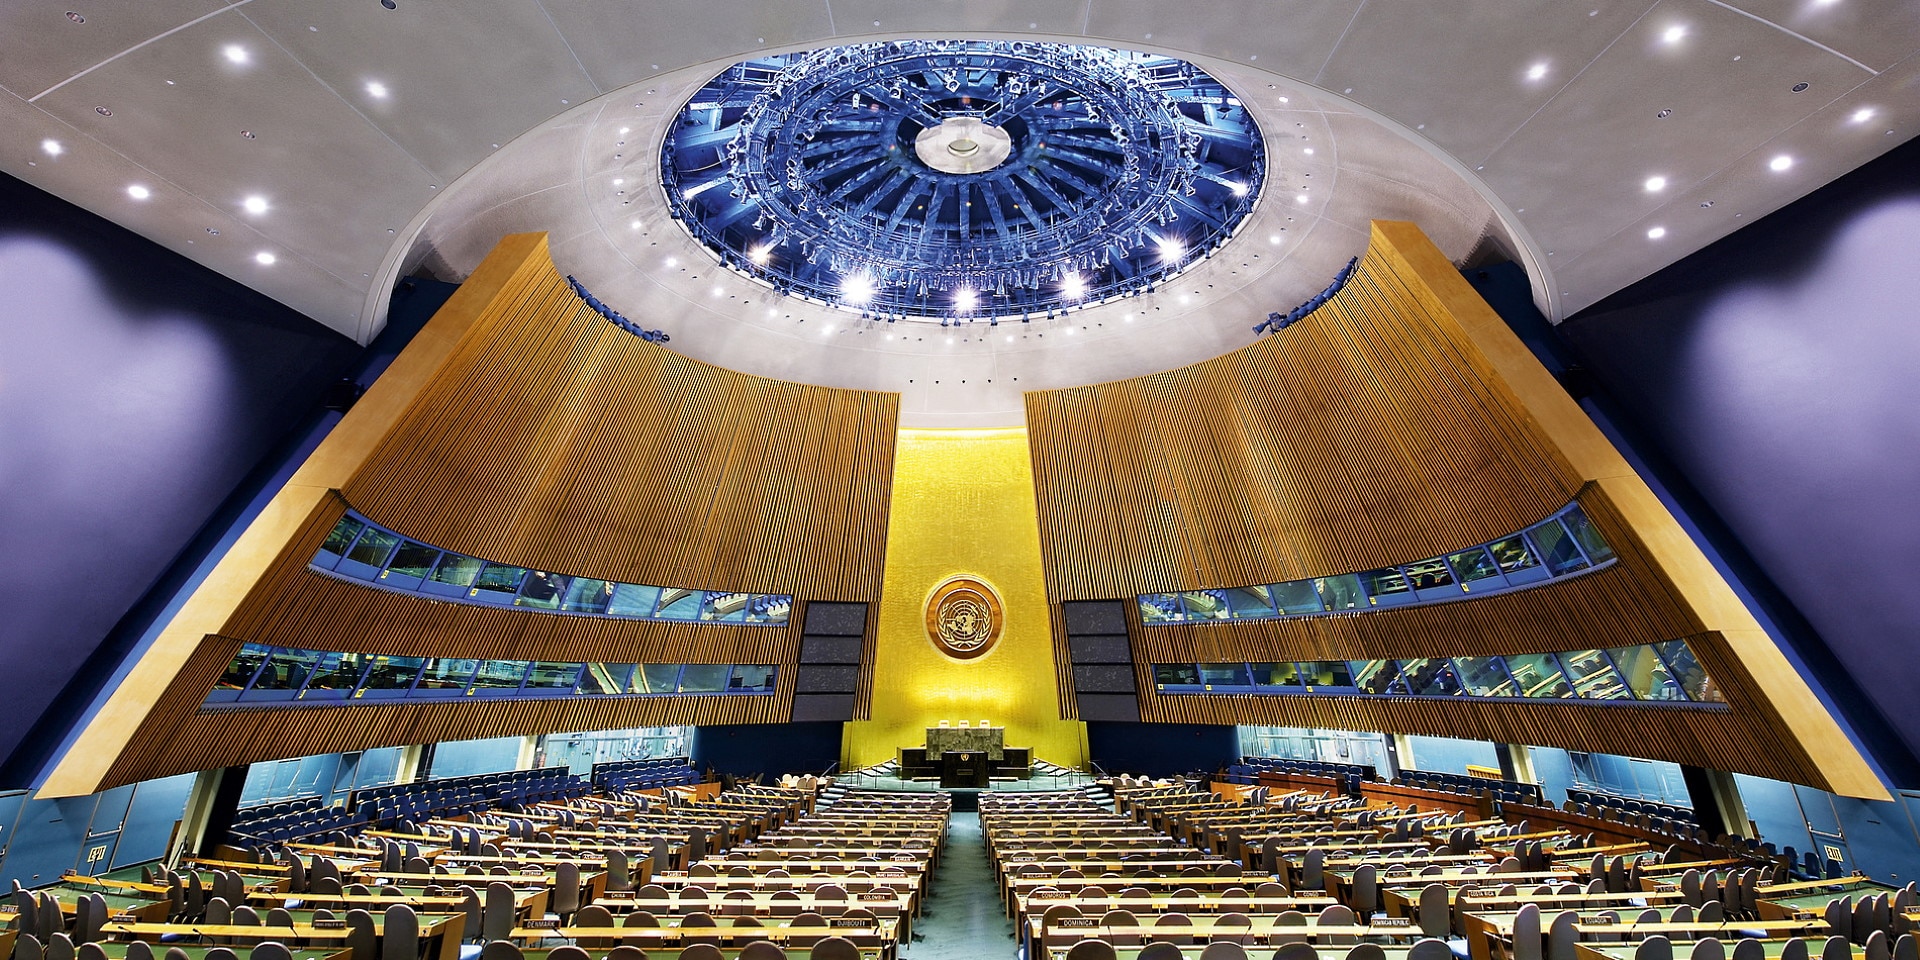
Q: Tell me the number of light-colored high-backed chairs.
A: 3